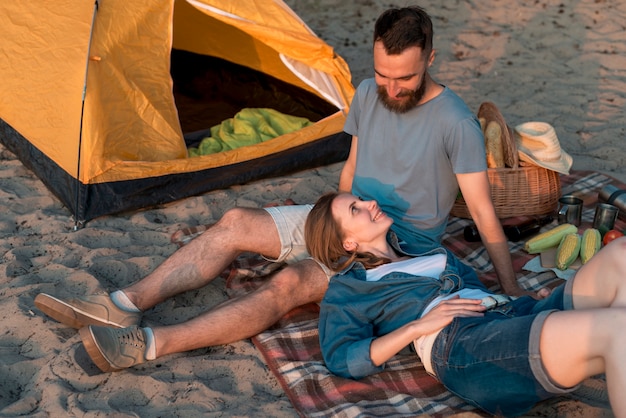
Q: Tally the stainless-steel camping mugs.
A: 2